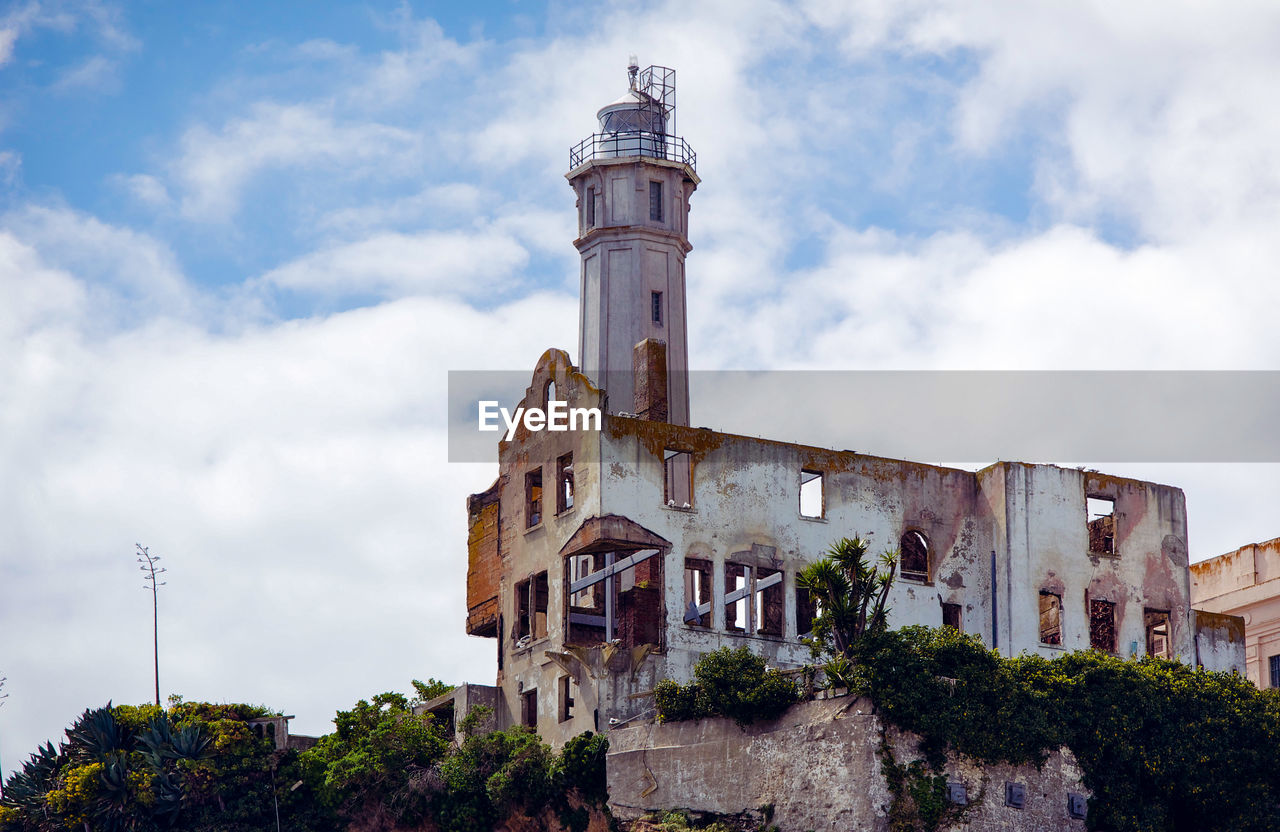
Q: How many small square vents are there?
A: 3